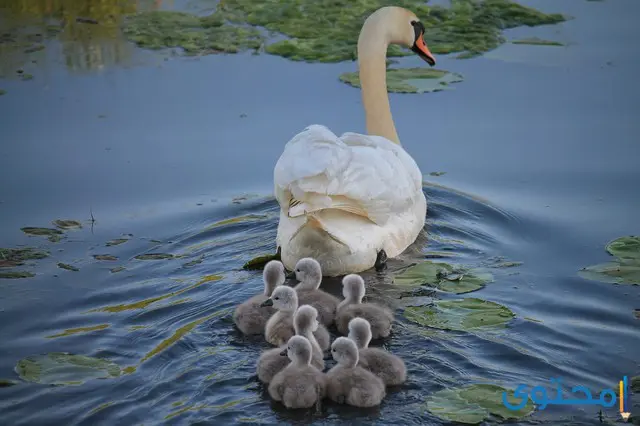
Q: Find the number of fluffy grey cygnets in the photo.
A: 8